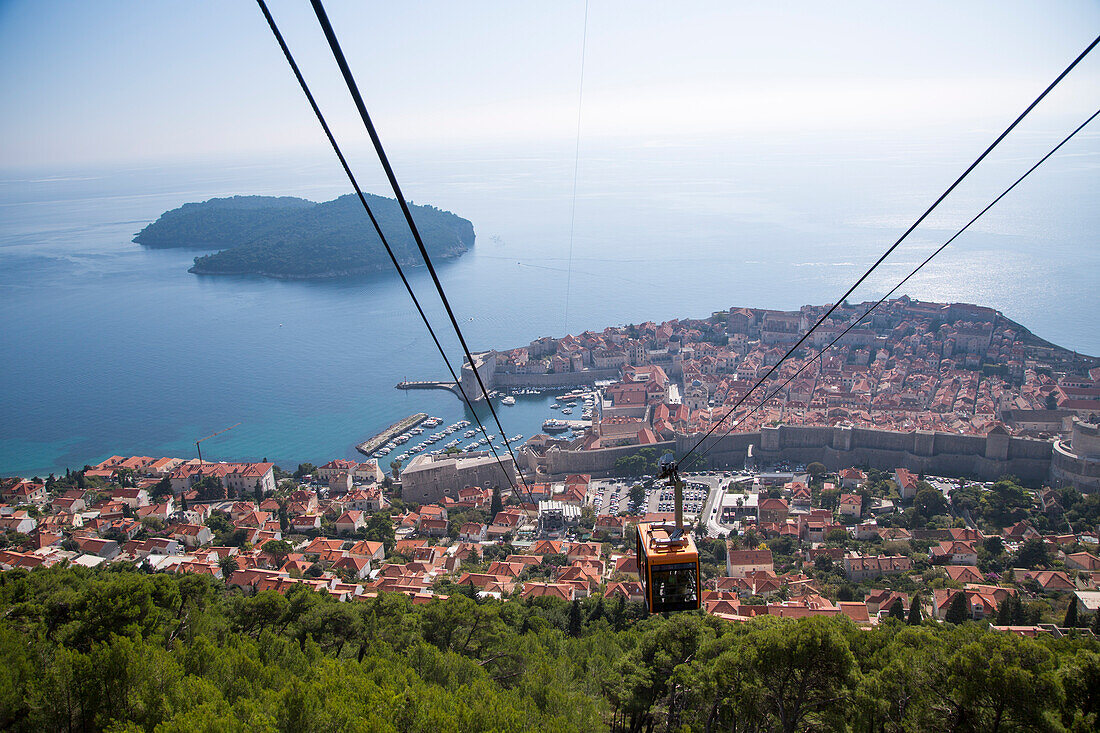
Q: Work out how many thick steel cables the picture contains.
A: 4